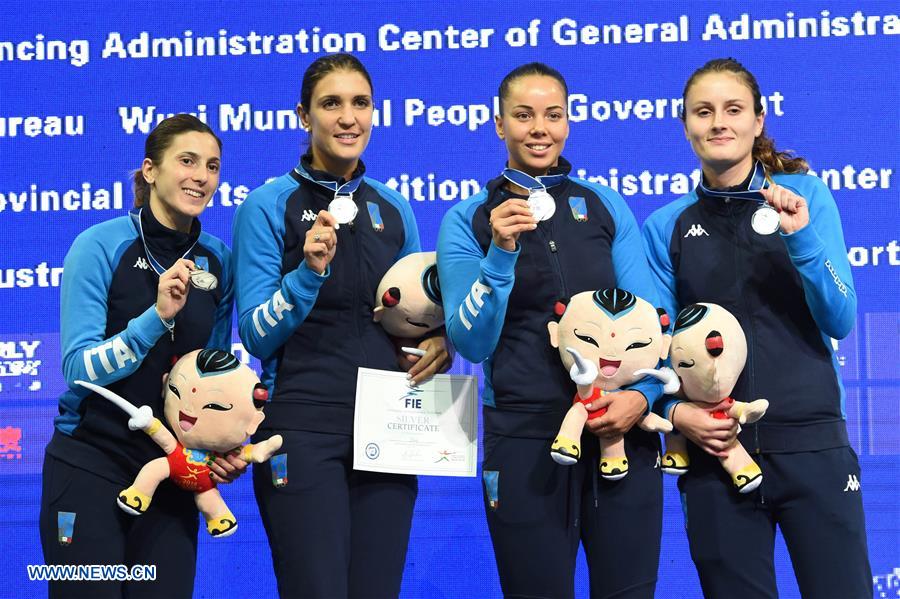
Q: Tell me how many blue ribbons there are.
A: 4